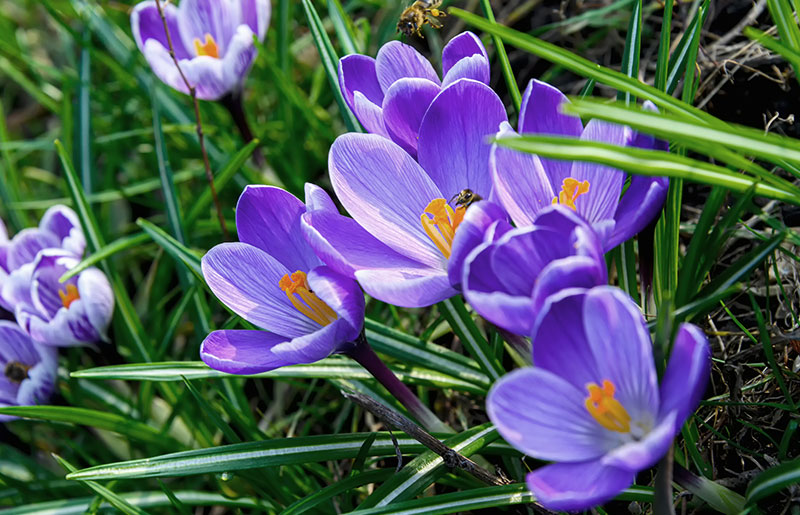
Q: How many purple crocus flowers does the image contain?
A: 10